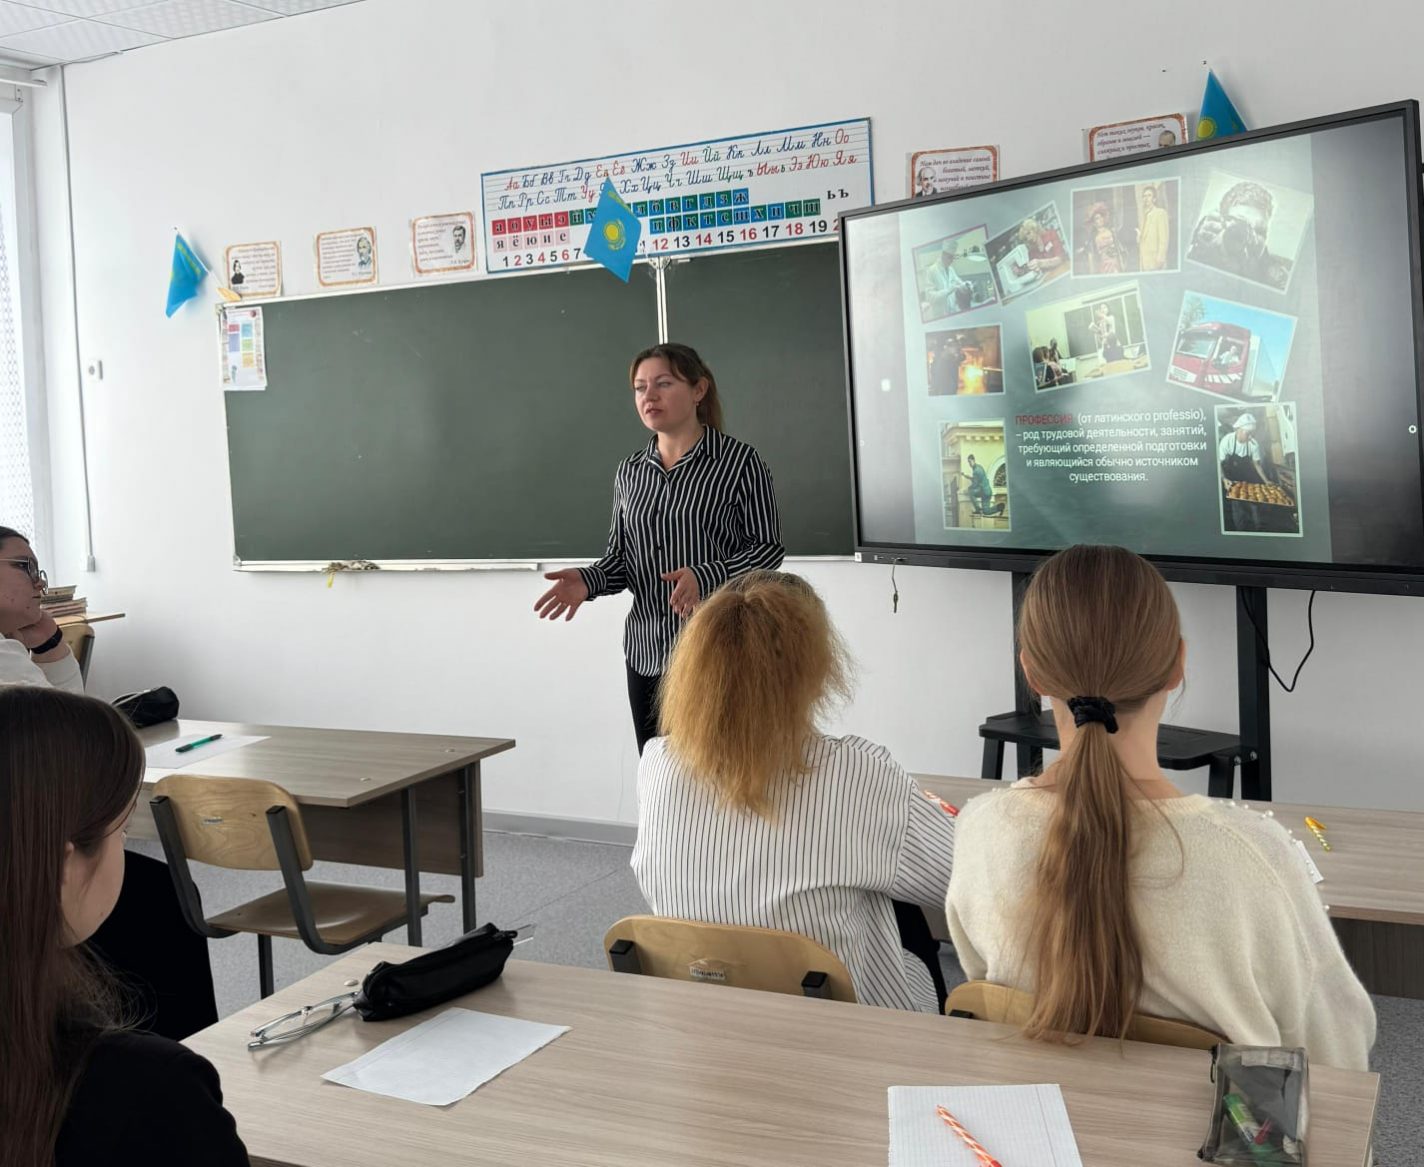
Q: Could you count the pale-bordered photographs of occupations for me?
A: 9